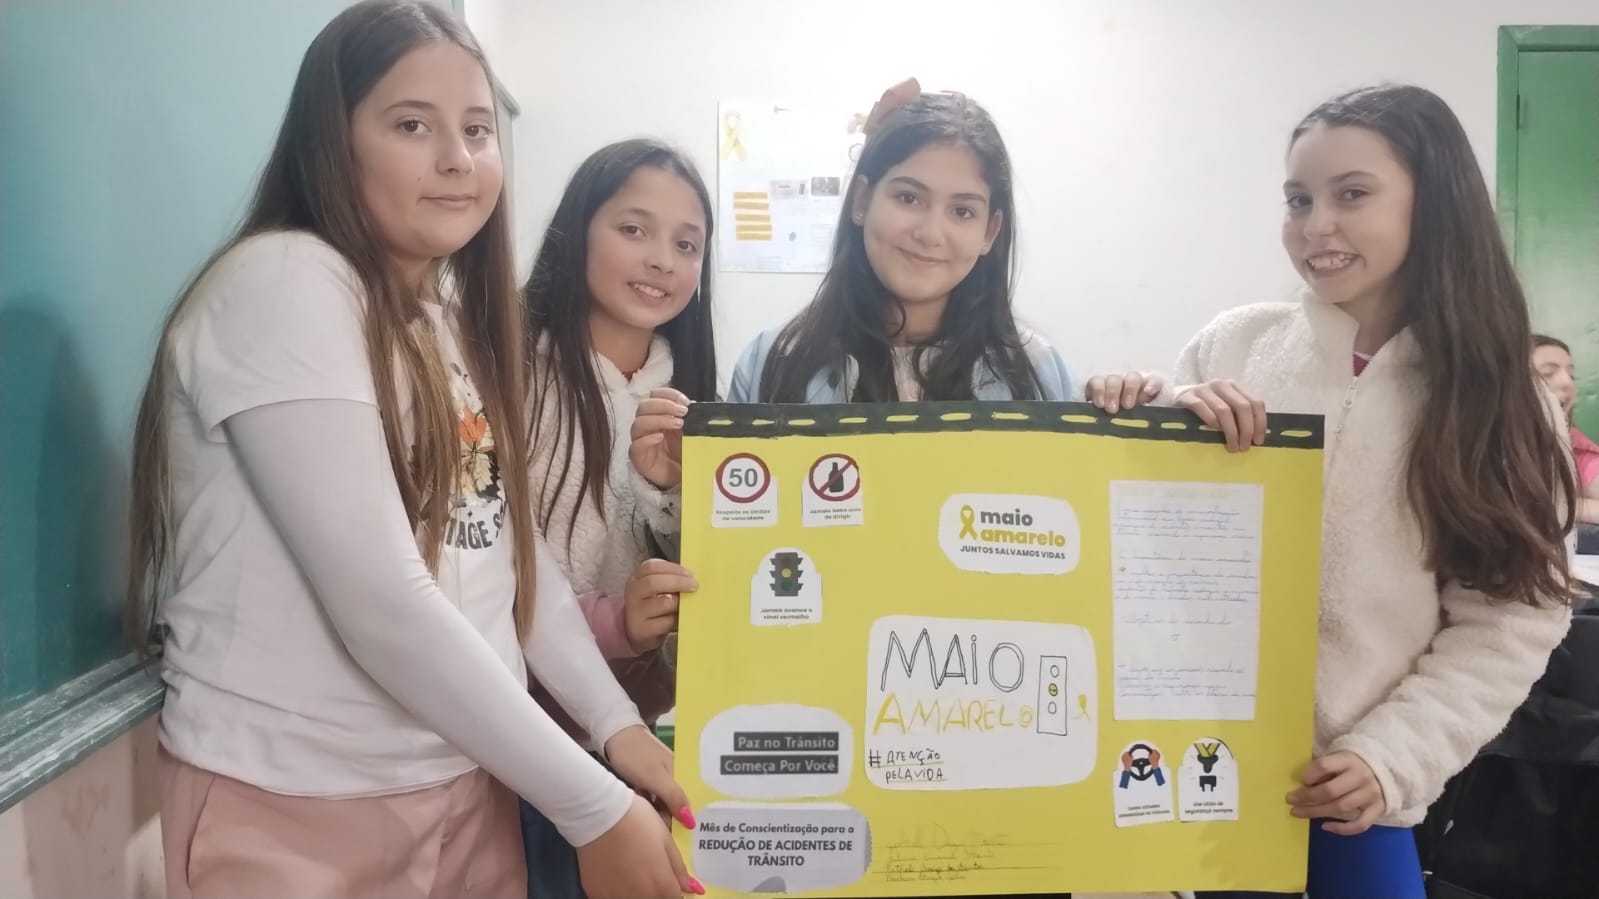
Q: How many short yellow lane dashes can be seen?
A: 13